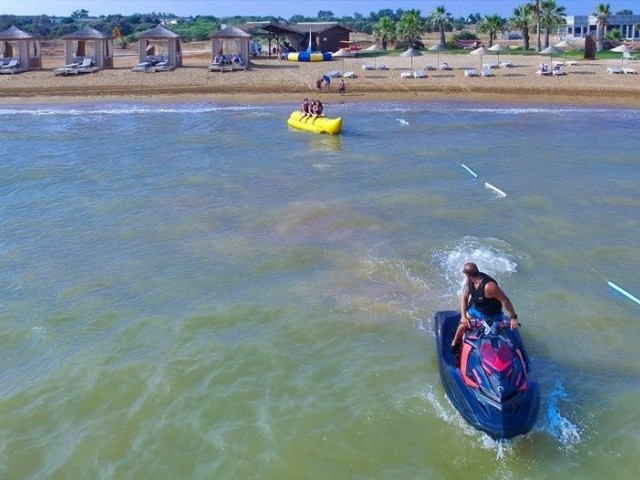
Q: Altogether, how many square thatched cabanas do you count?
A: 4